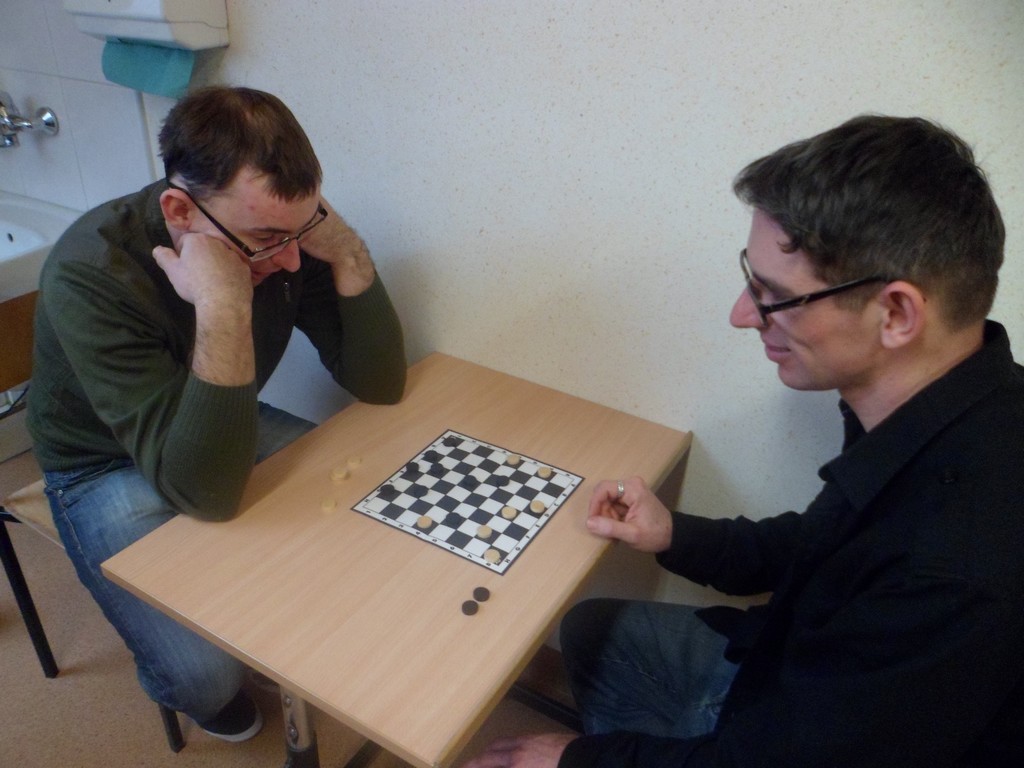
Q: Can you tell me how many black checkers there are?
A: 11